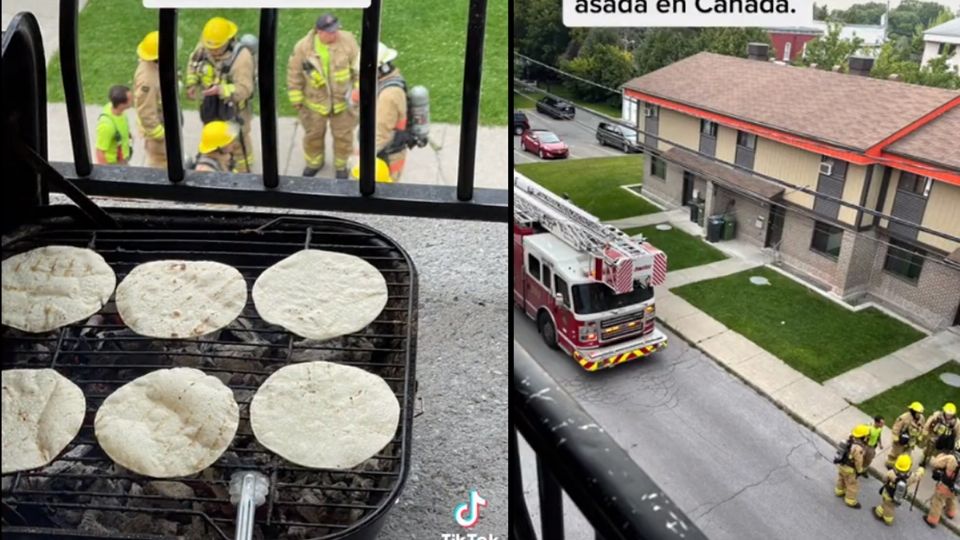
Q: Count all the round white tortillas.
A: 6